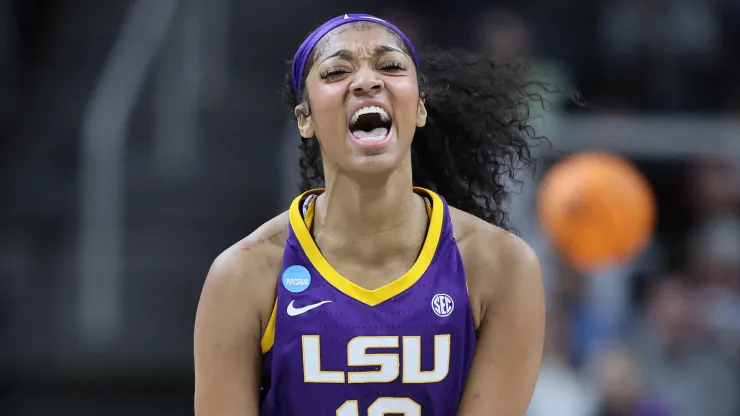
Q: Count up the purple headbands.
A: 1